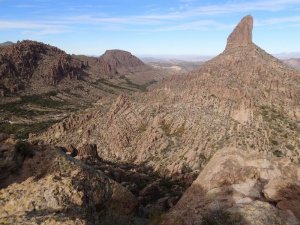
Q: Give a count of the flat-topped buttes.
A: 1